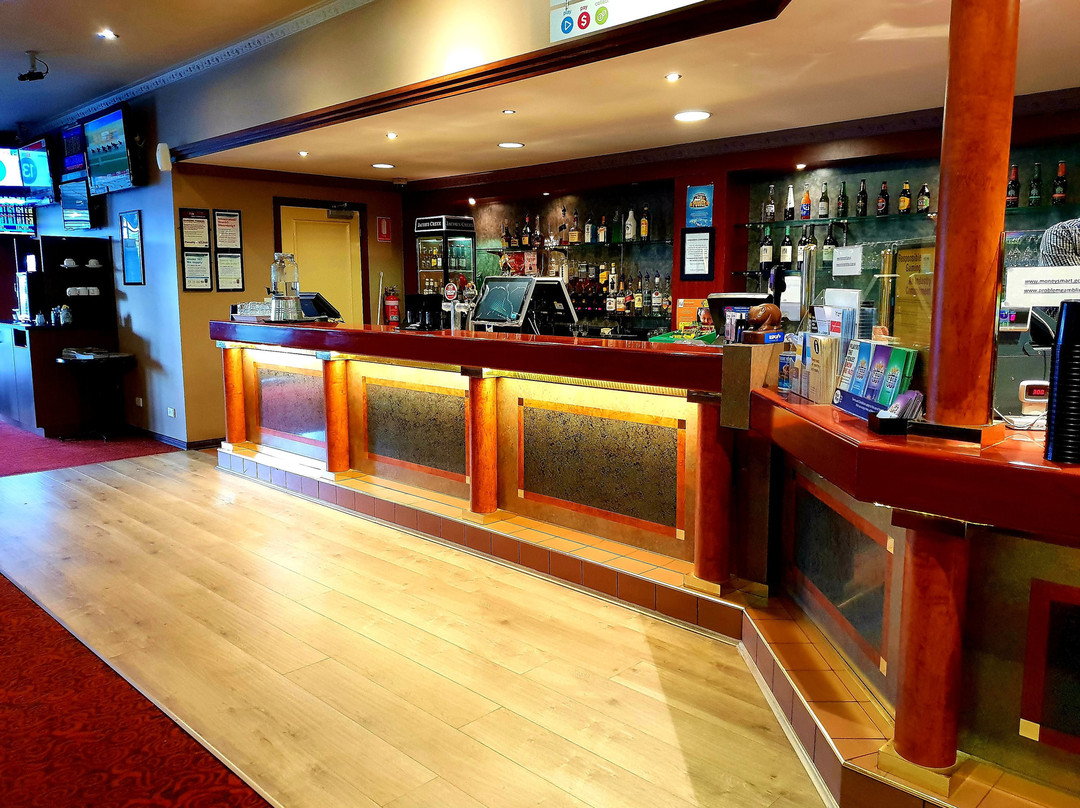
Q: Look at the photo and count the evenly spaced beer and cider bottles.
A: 12